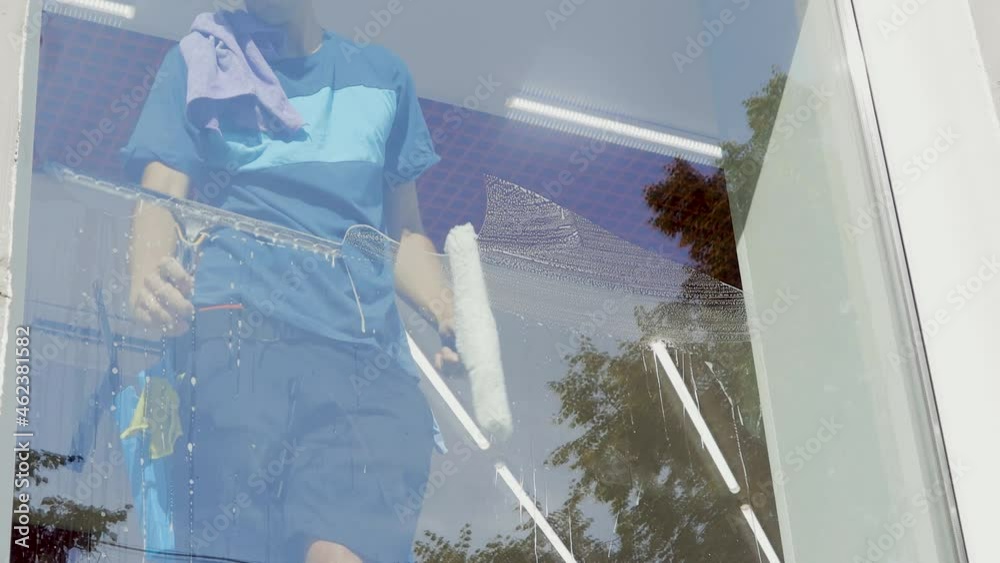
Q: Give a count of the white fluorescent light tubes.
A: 6